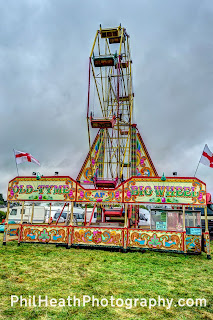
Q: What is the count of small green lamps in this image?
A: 2